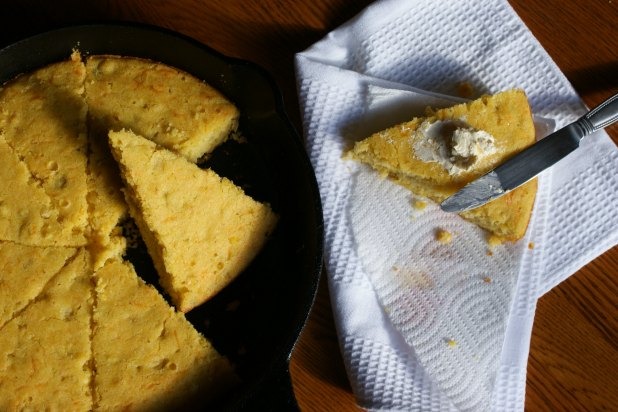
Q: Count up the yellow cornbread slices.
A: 8